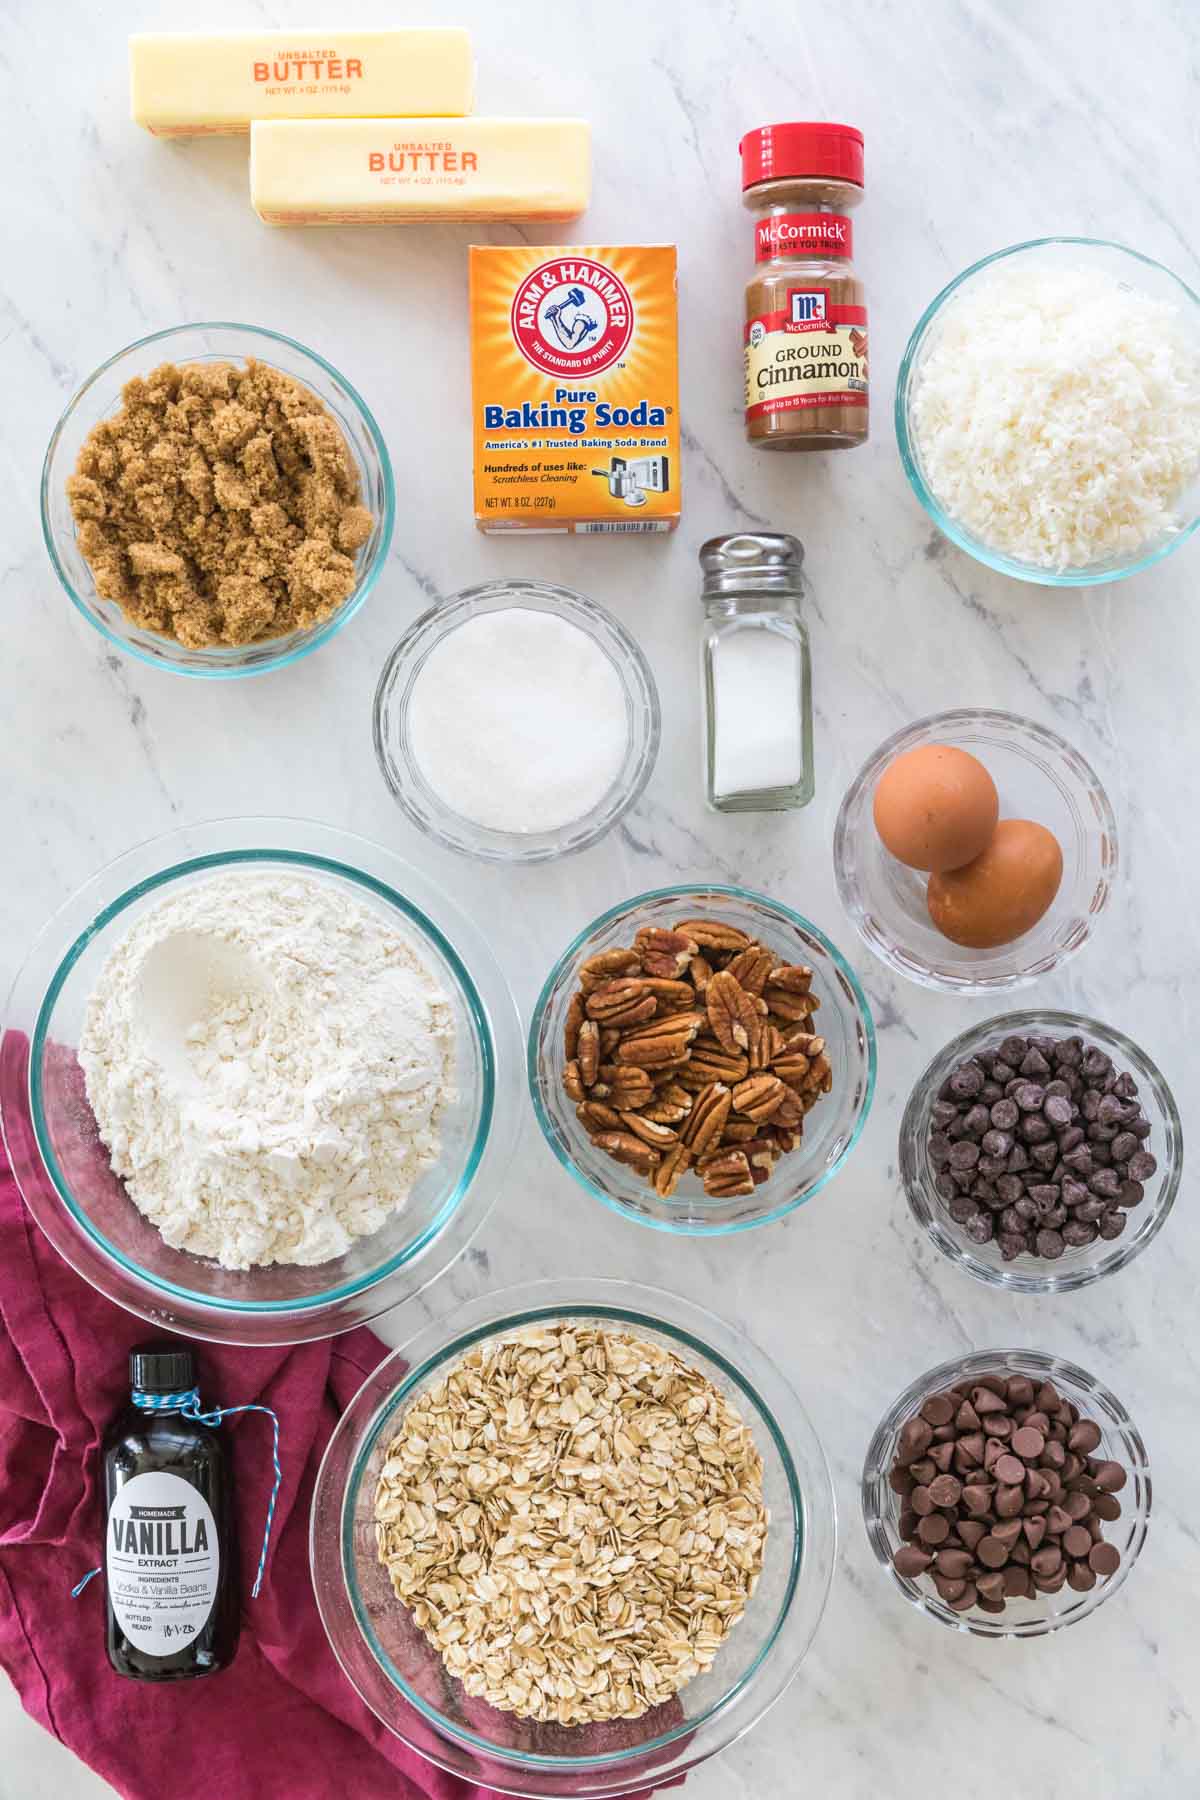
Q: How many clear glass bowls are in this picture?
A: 9